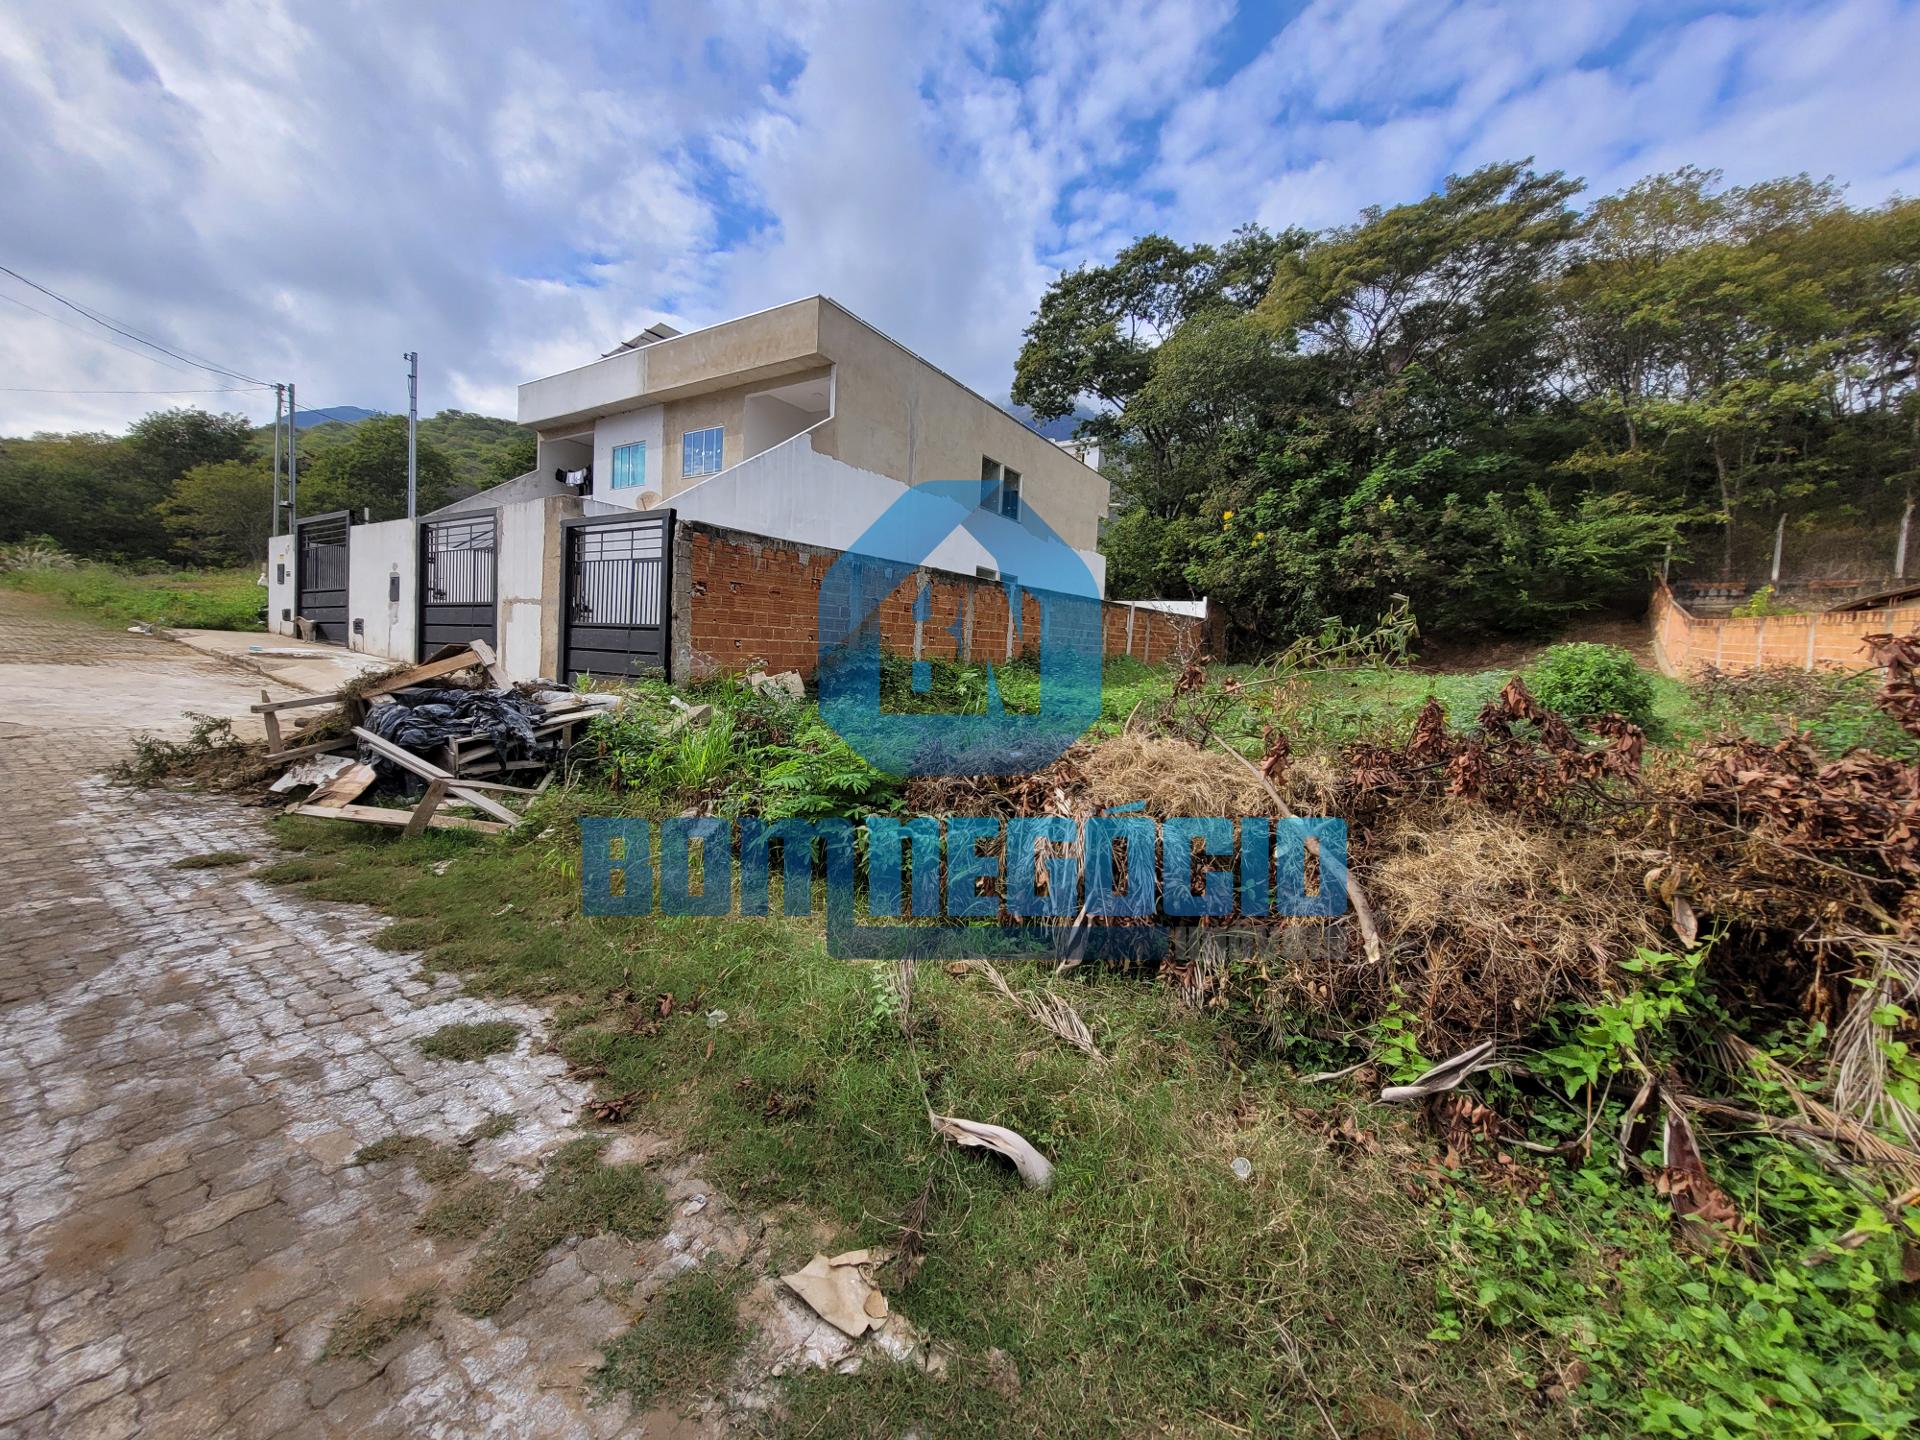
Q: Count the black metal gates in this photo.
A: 3